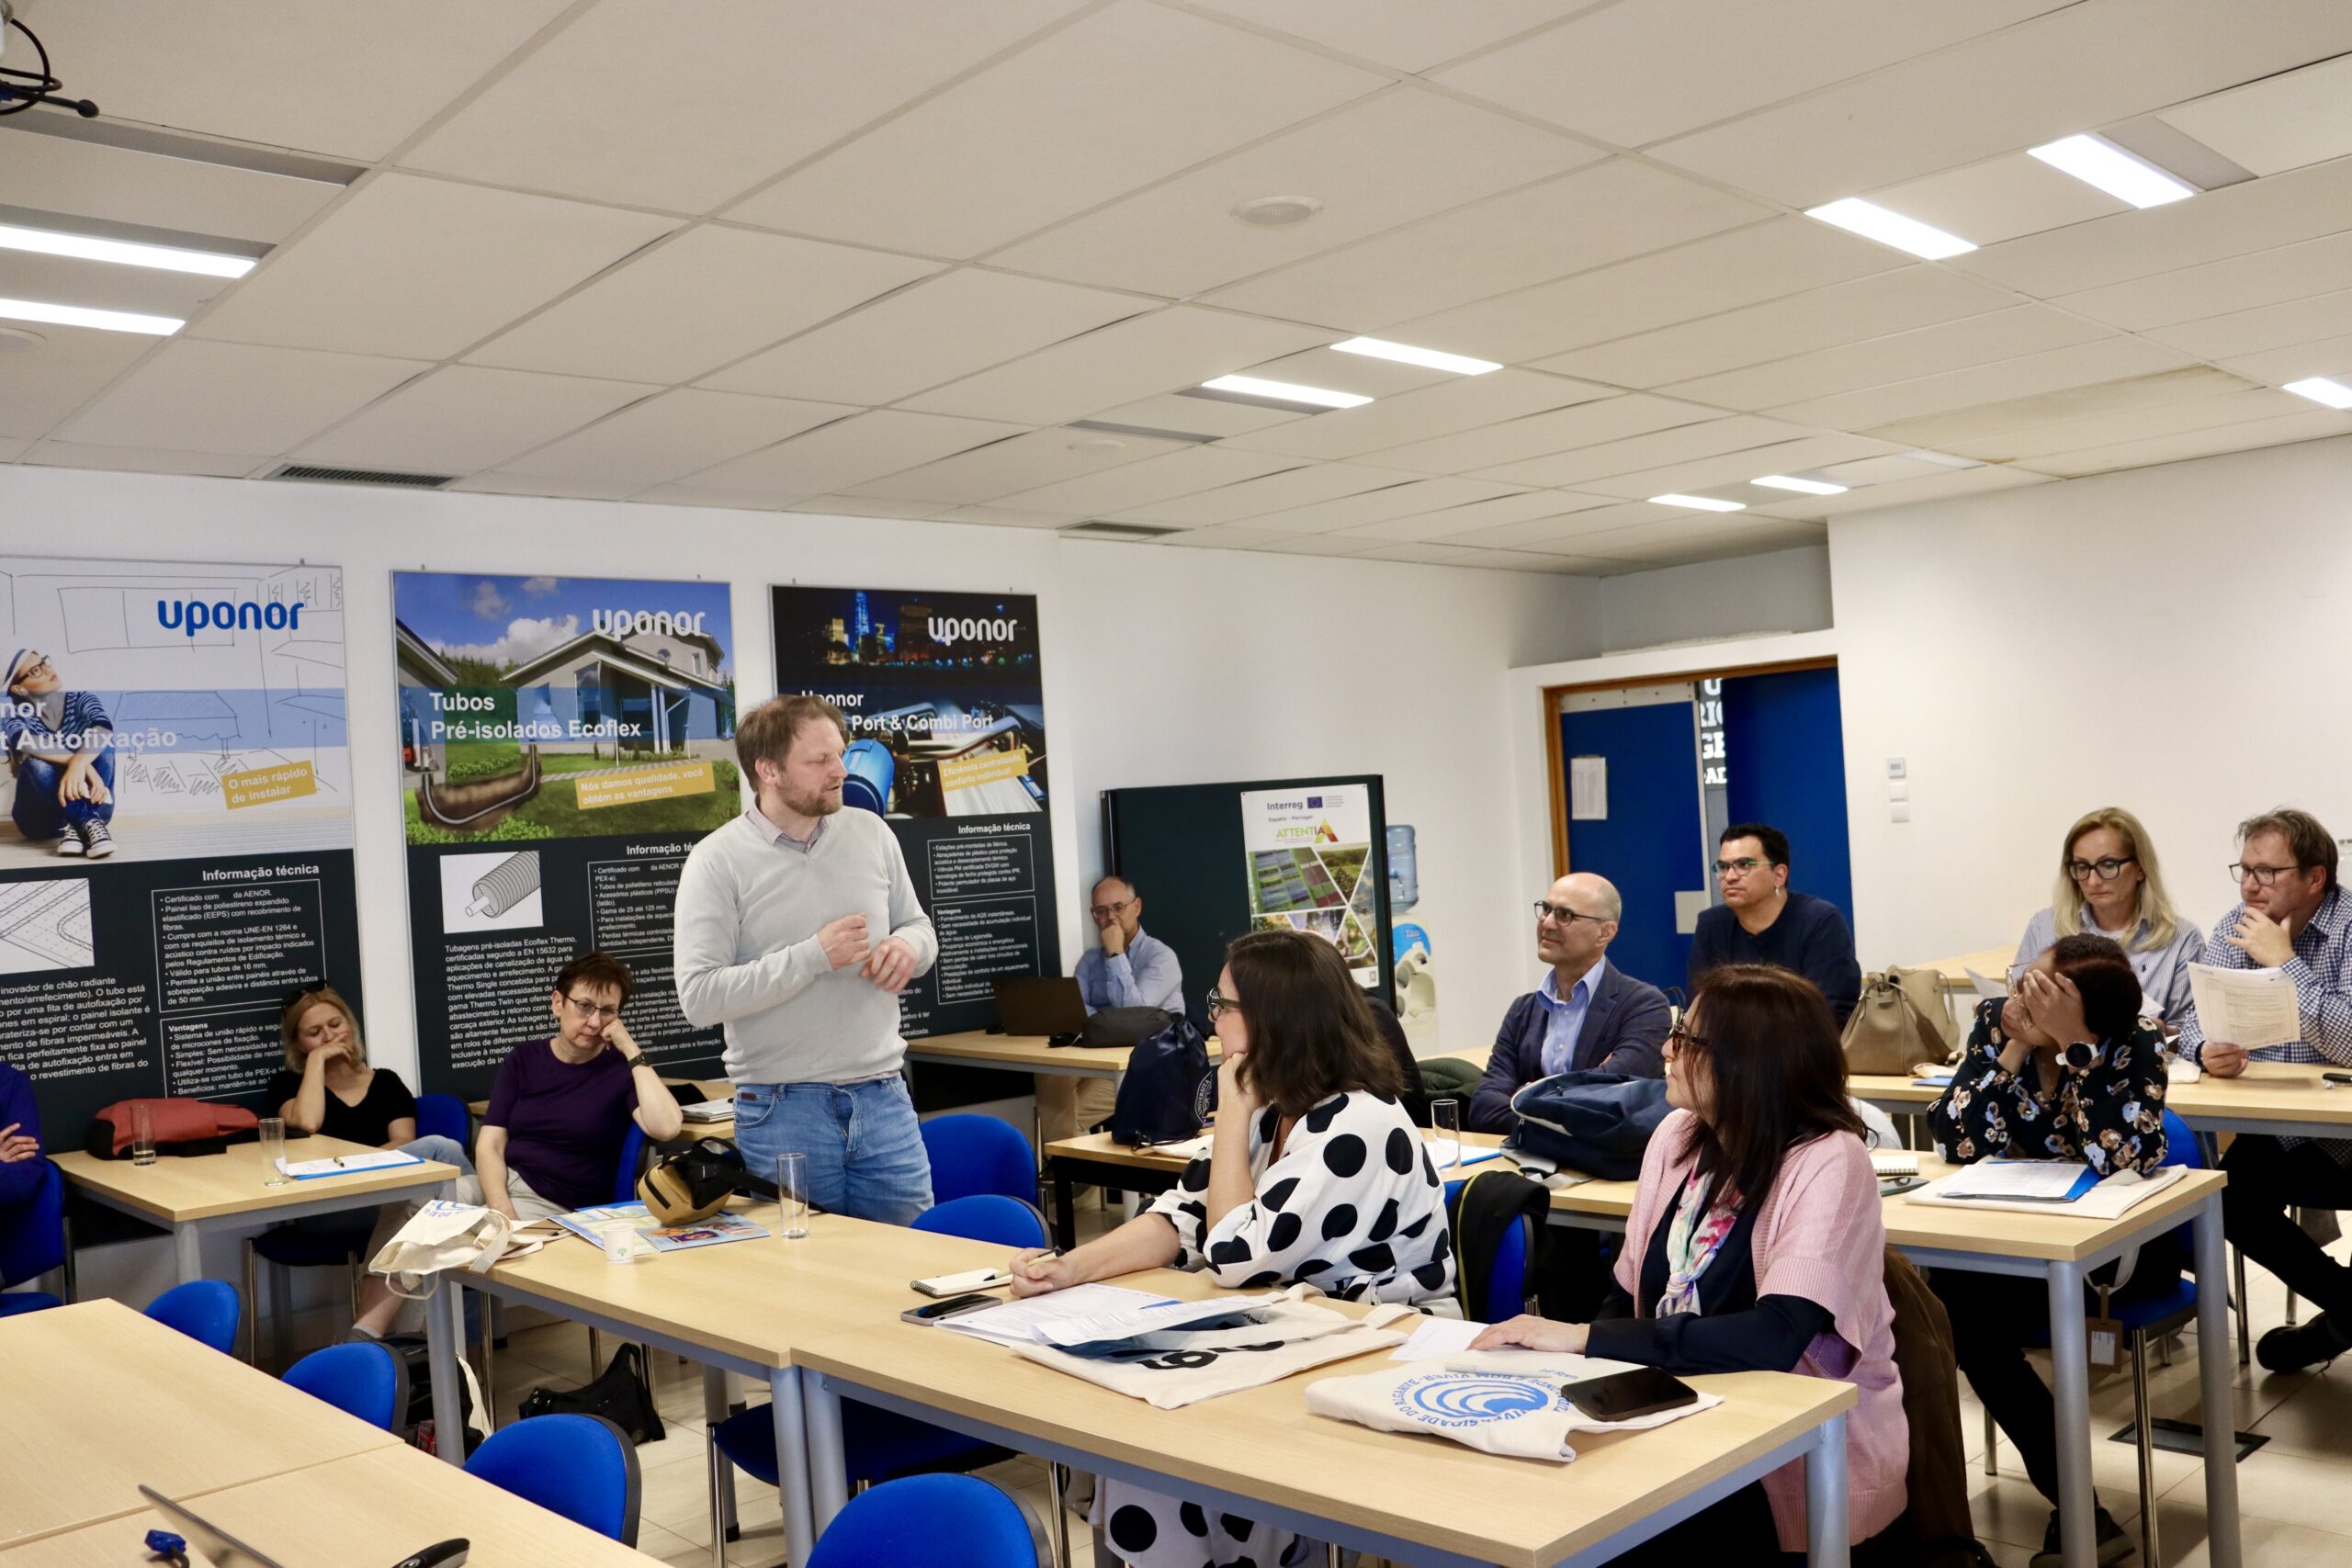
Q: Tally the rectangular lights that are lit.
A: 9